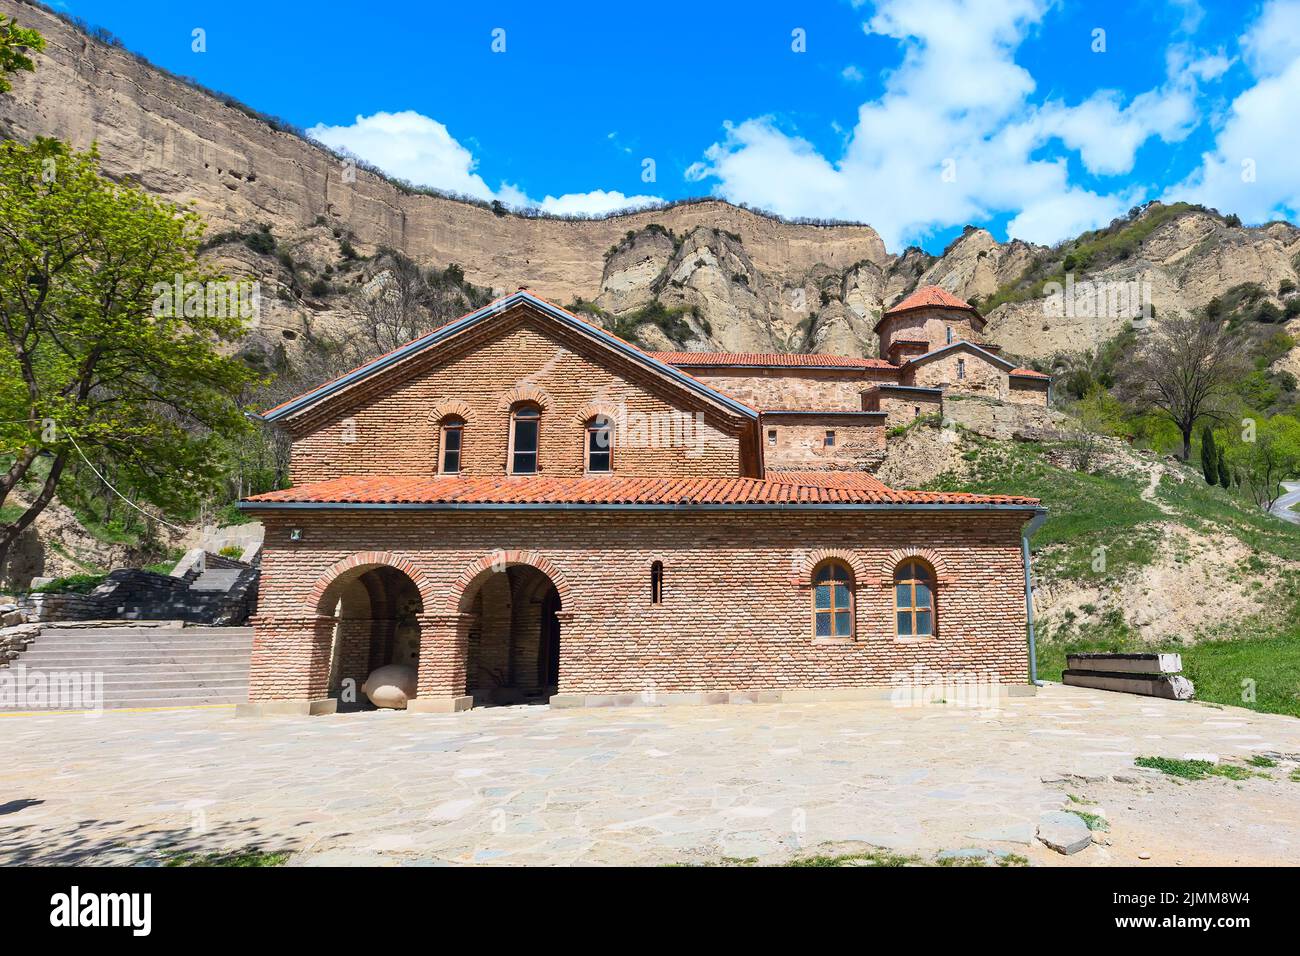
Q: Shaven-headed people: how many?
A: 0